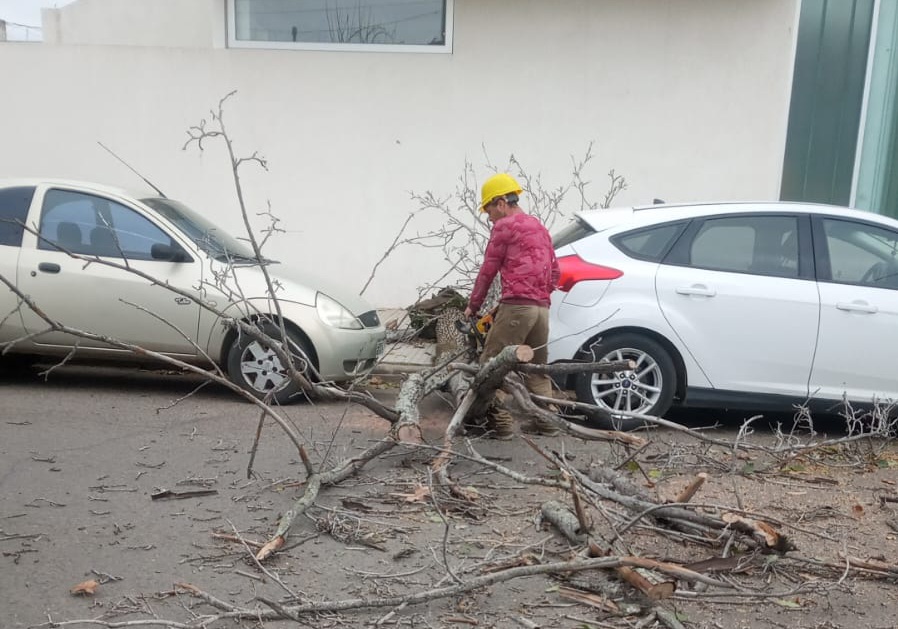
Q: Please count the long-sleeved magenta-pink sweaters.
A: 1